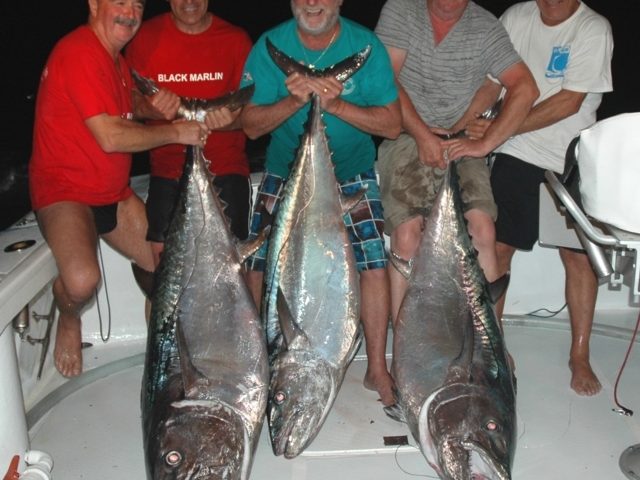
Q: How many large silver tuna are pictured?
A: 3